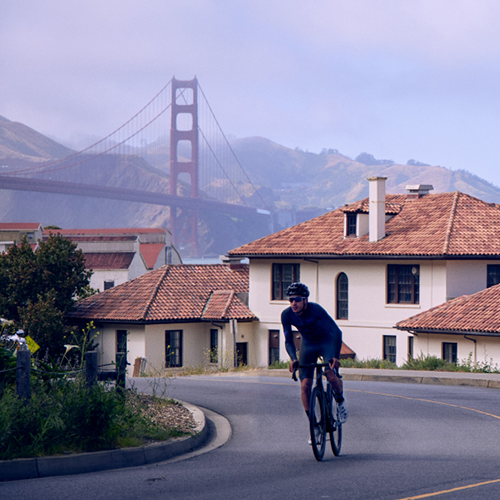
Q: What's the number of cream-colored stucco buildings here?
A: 3